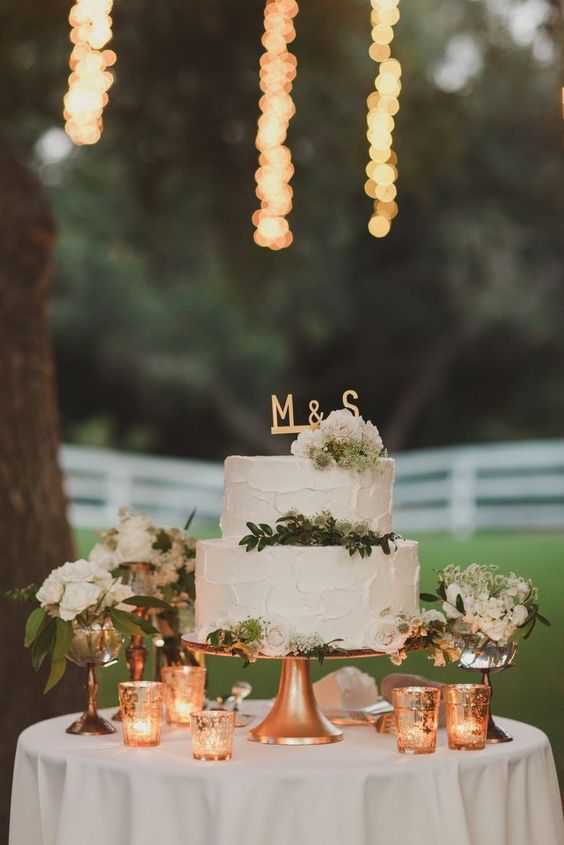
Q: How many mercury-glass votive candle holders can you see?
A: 5